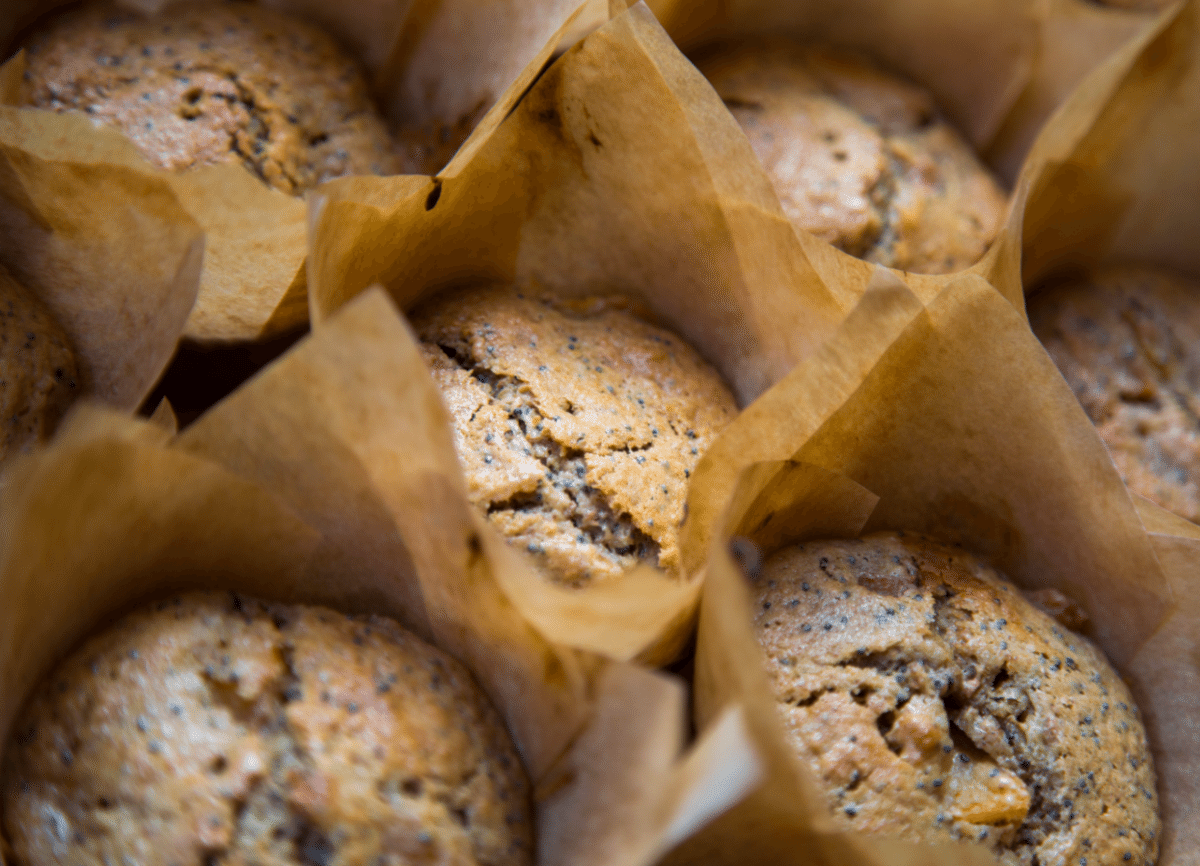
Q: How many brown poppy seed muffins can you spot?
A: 7